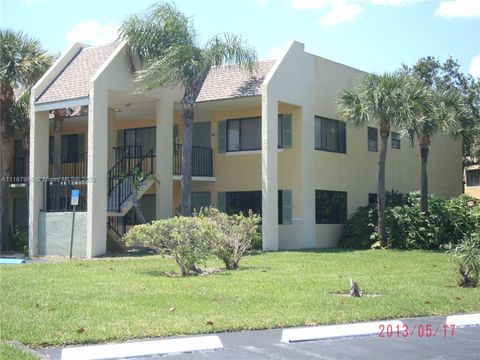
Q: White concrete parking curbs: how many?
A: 3